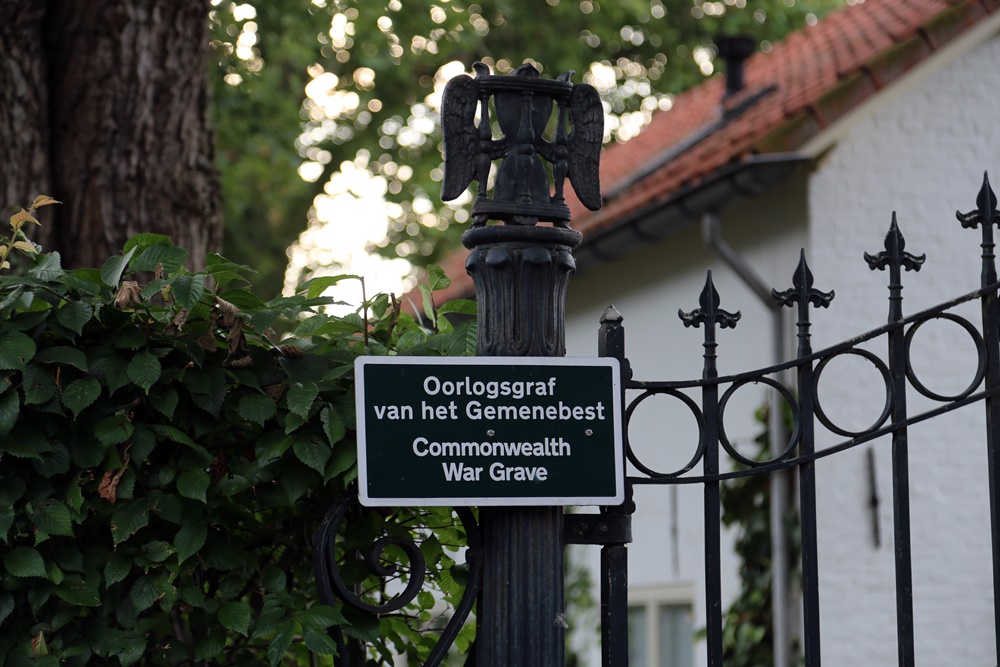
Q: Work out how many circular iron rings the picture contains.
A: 4